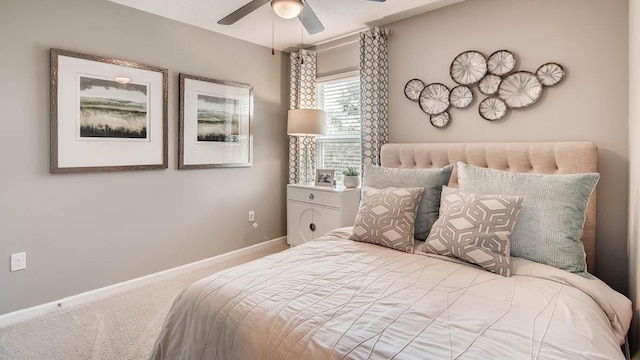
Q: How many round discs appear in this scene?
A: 10